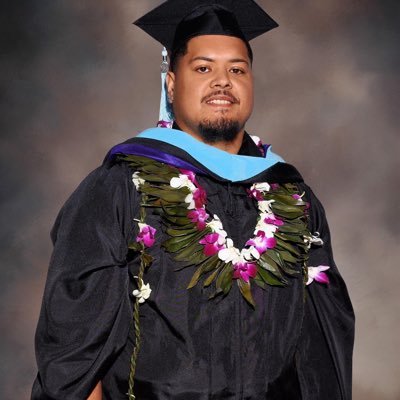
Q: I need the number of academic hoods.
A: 1